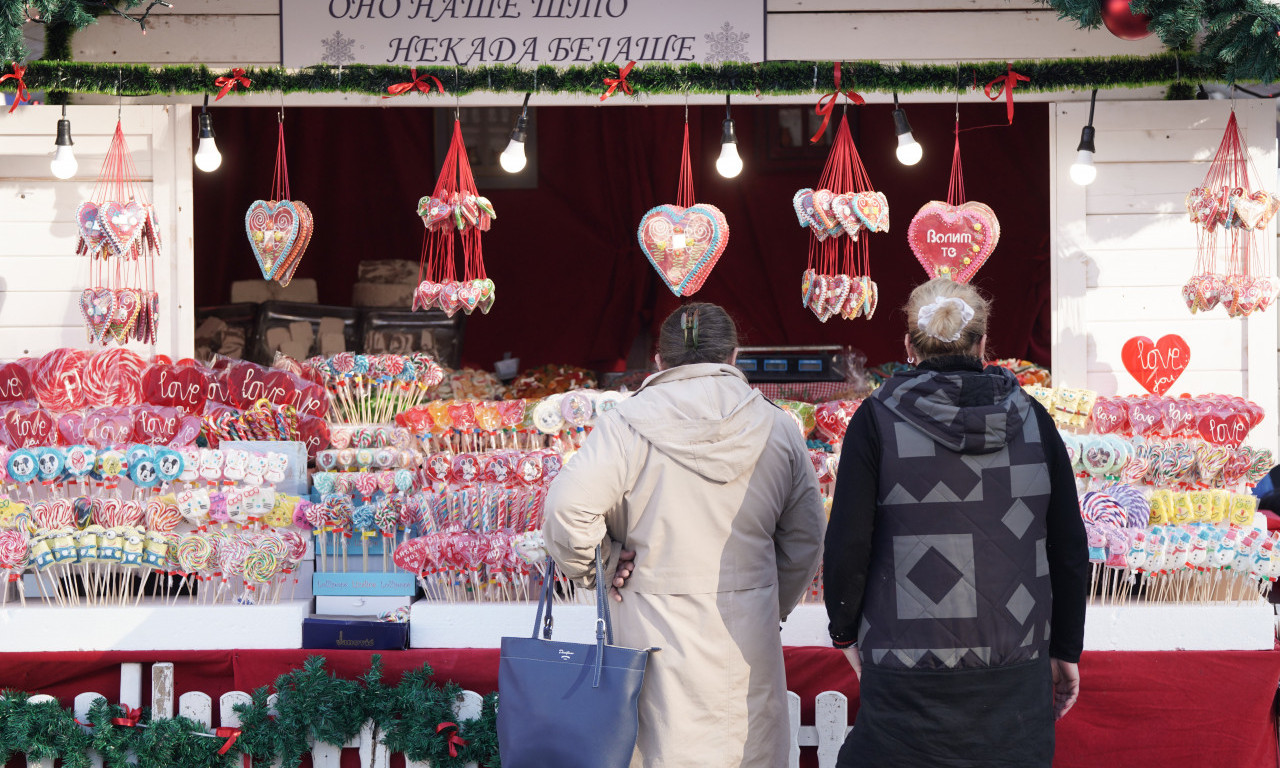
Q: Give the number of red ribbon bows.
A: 9